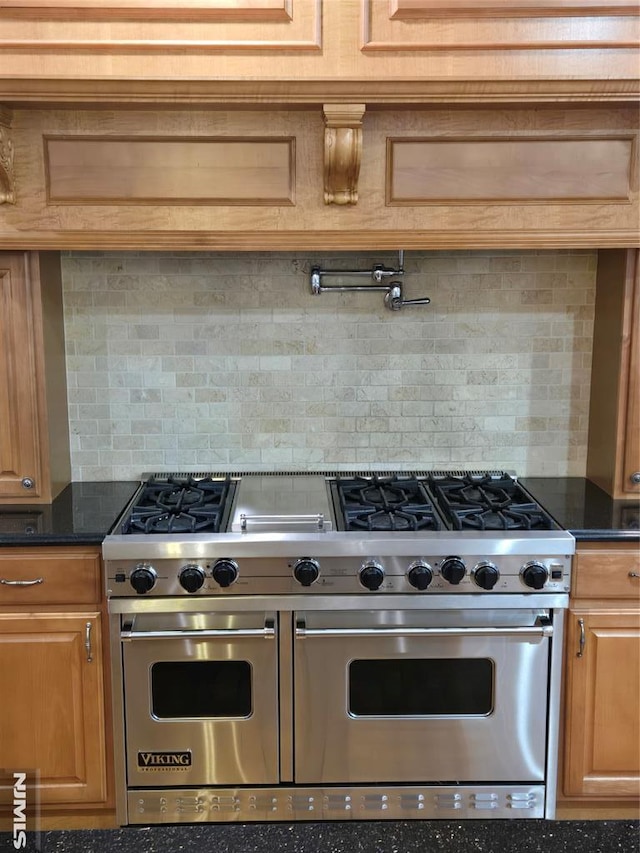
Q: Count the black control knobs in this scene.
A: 9